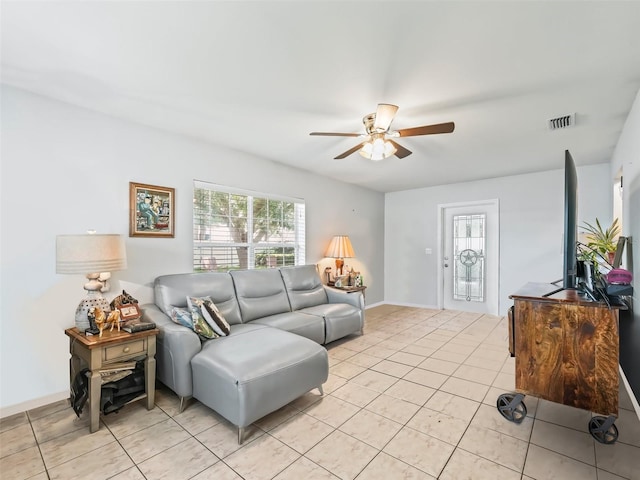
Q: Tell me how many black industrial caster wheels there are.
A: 2